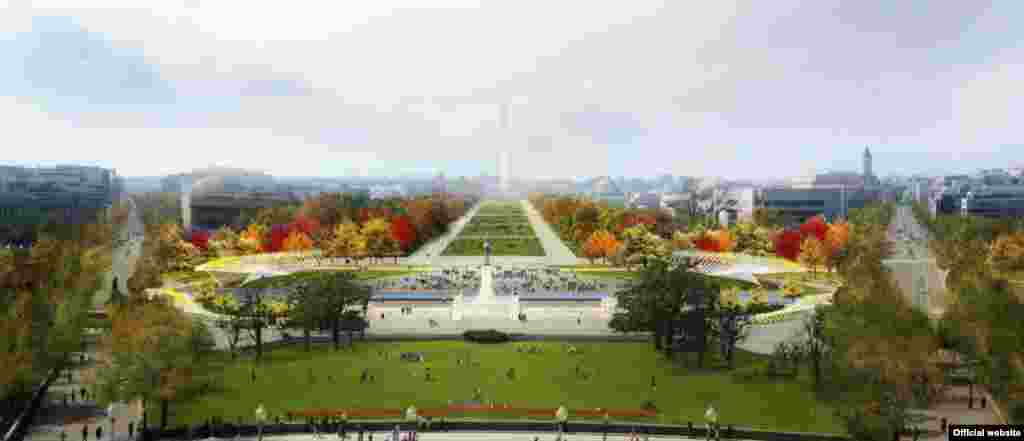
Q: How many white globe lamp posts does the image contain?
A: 4